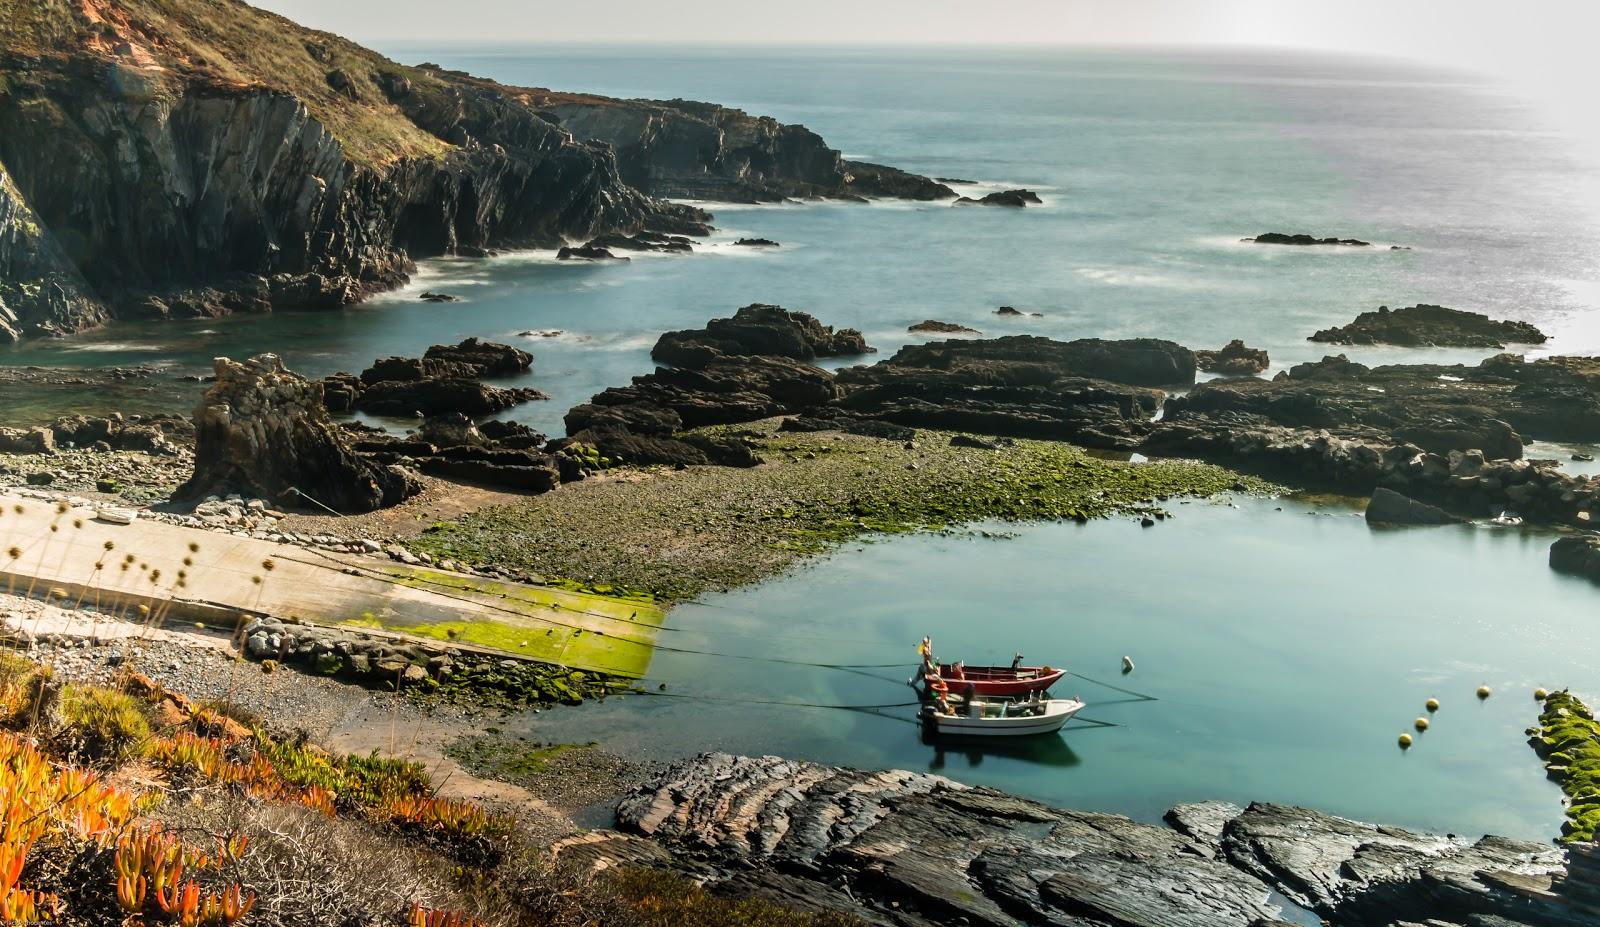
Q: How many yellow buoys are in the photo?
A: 5